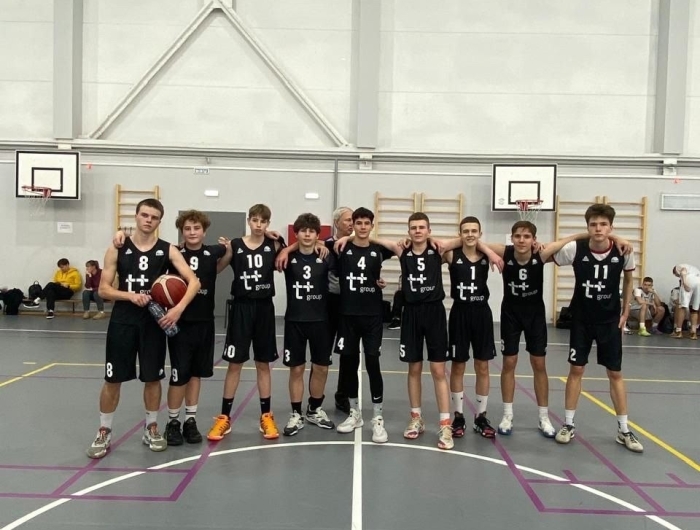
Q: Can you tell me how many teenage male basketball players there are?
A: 9